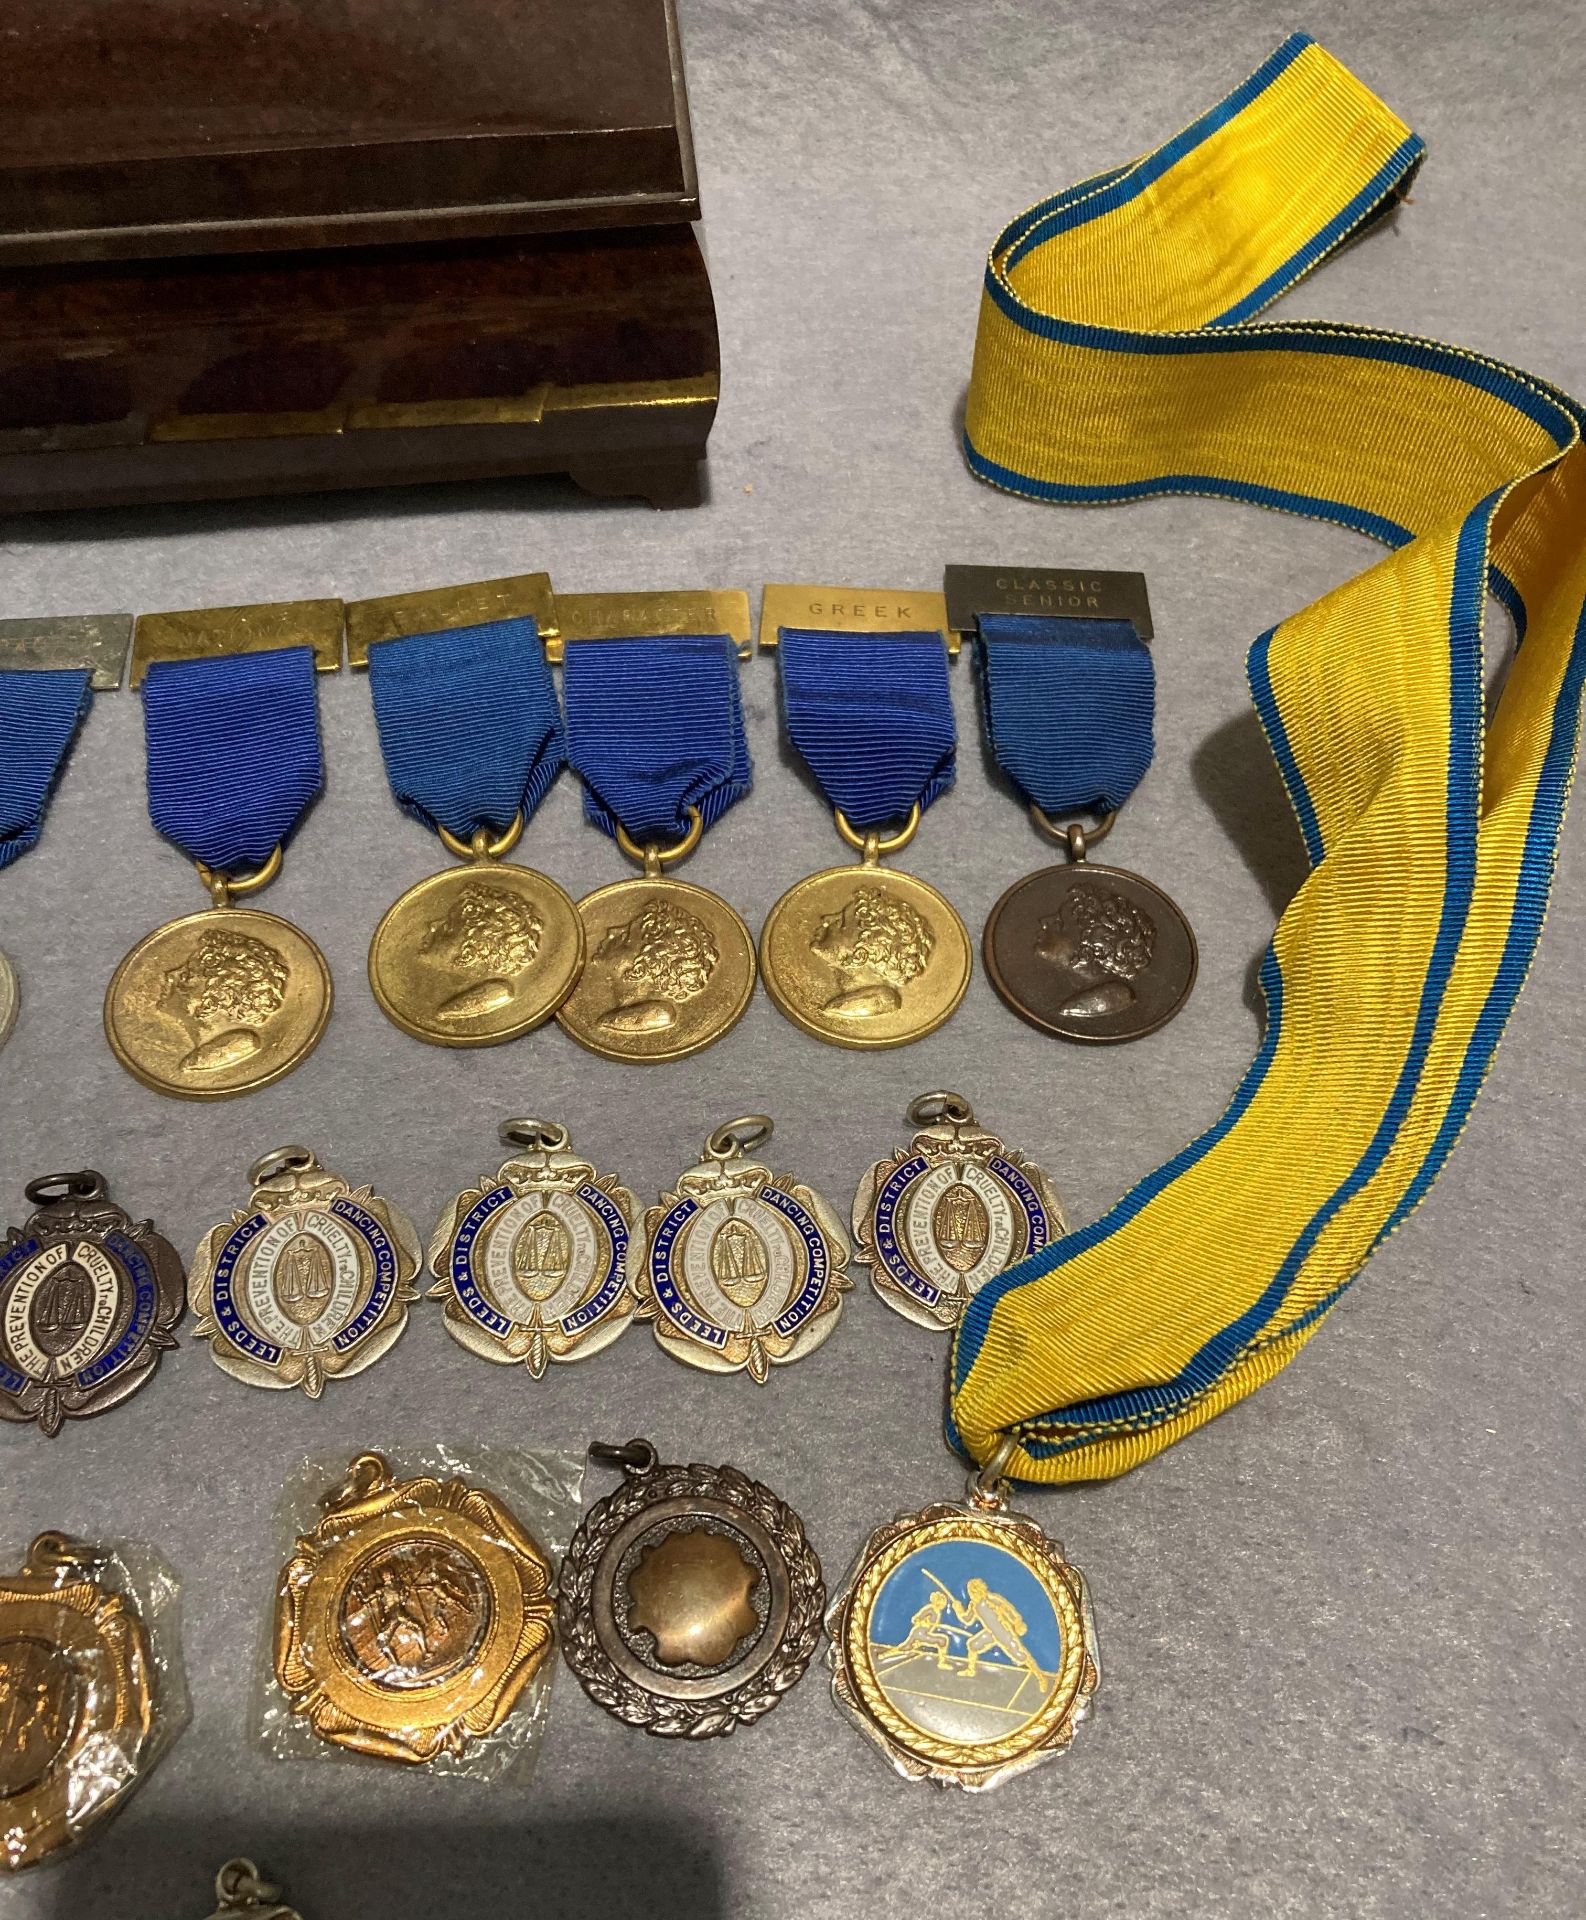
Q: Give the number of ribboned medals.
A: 7